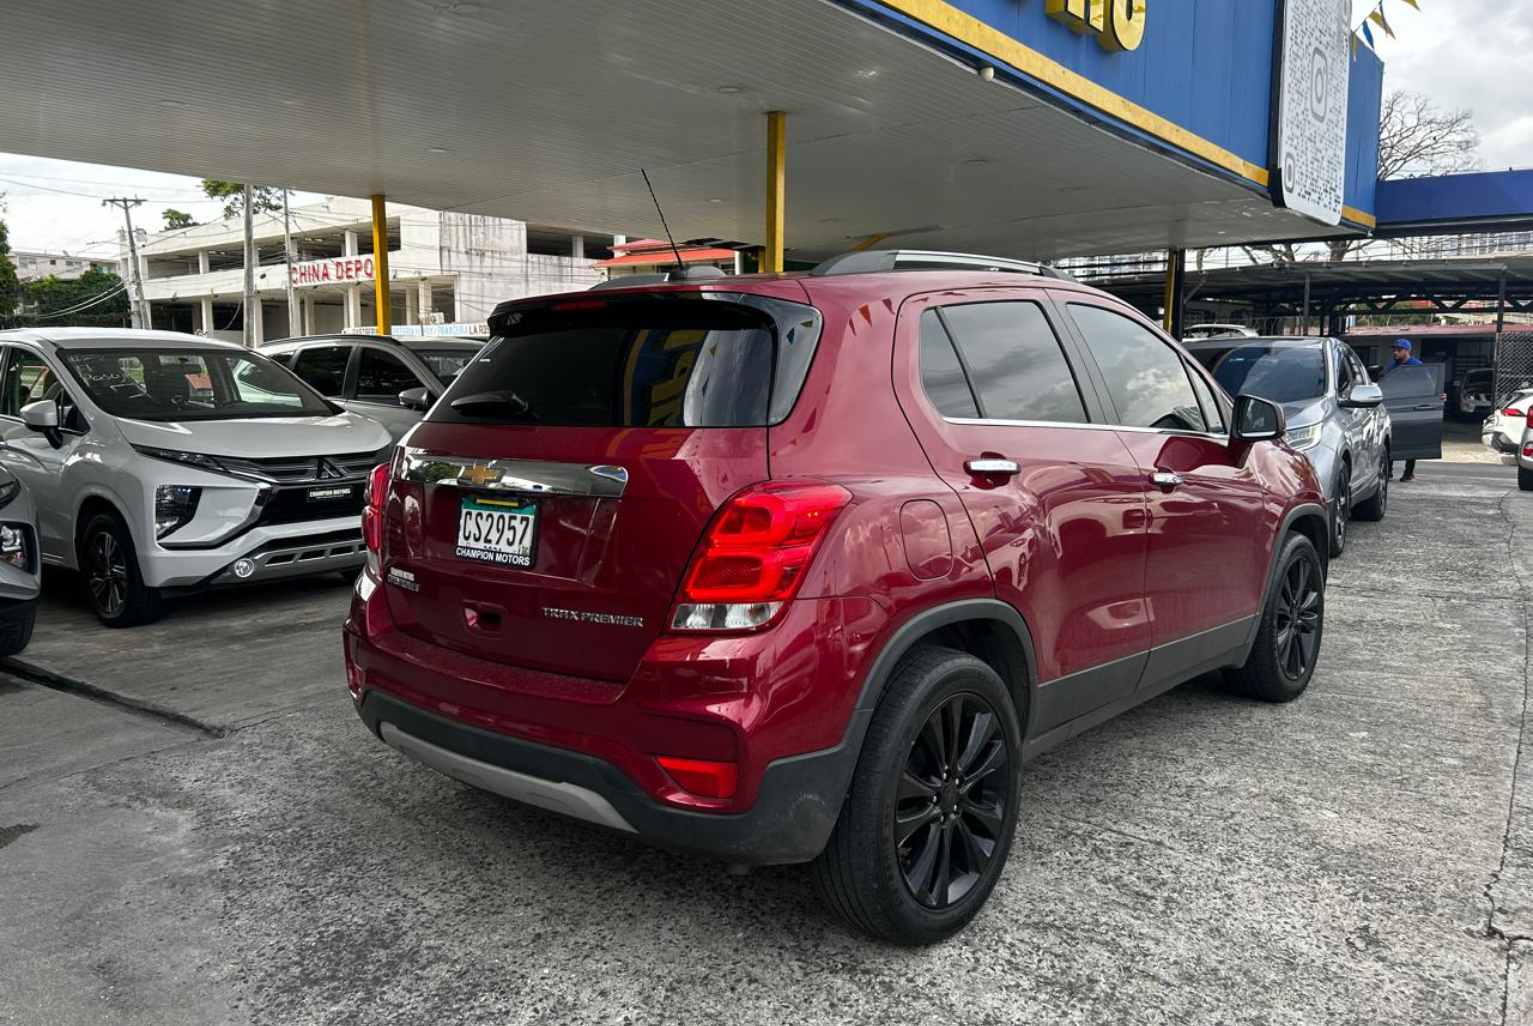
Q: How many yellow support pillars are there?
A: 3